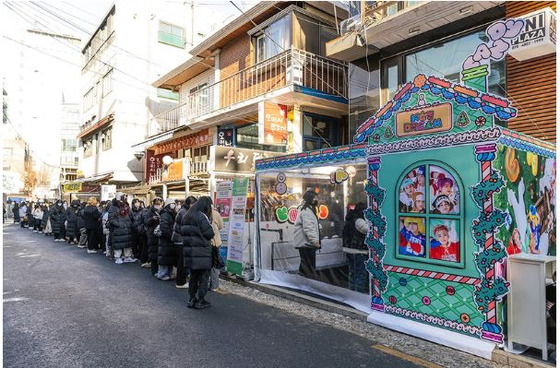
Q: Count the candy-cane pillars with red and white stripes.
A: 2